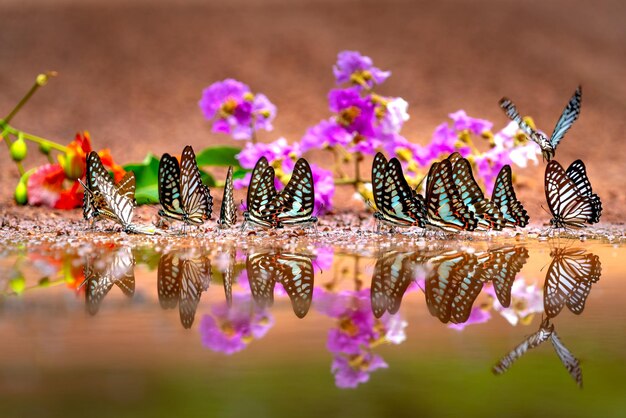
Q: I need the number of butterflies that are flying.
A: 1